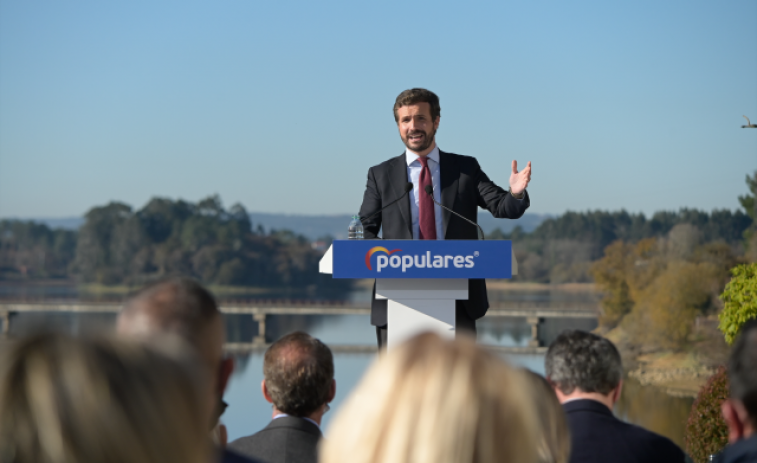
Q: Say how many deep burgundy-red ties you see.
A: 1